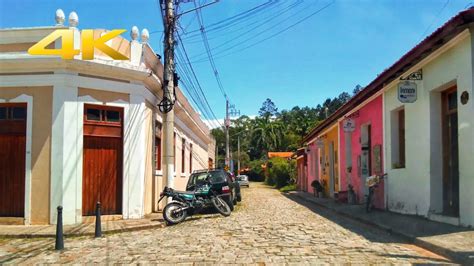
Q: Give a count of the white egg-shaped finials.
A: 4